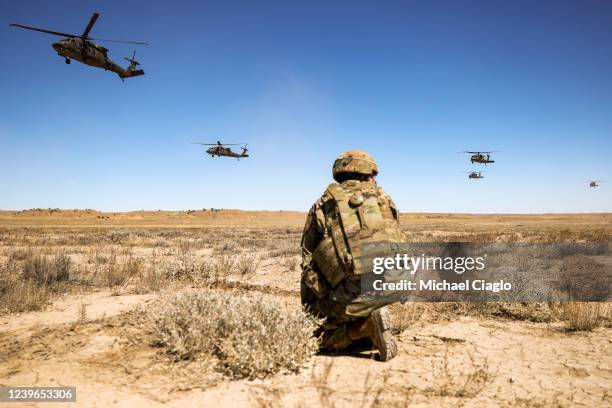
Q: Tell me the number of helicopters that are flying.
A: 5